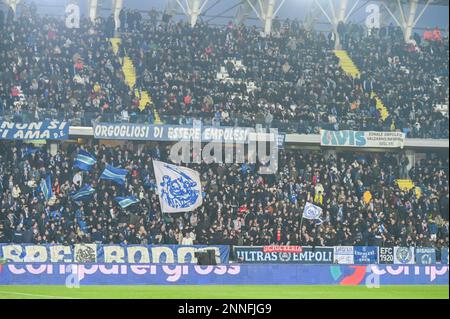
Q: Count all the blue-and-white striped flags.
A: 5